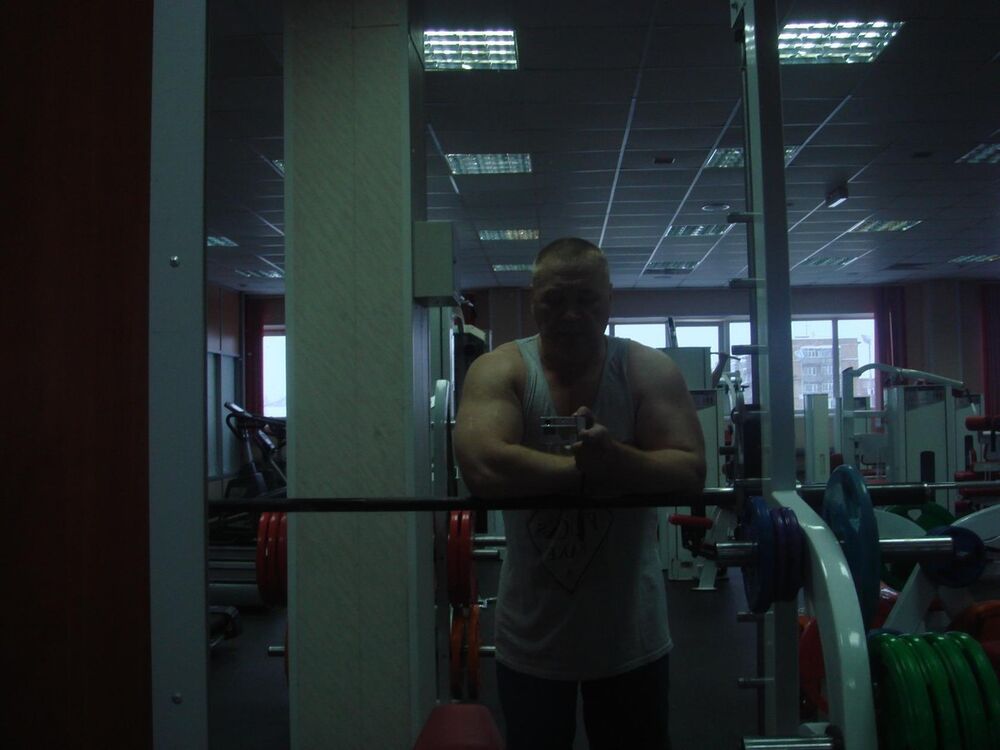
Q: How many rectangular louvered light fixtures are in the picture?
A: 15